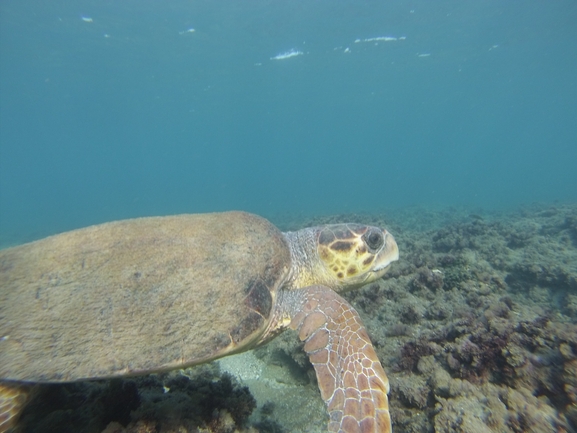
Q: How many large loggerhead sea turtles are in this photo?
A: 1